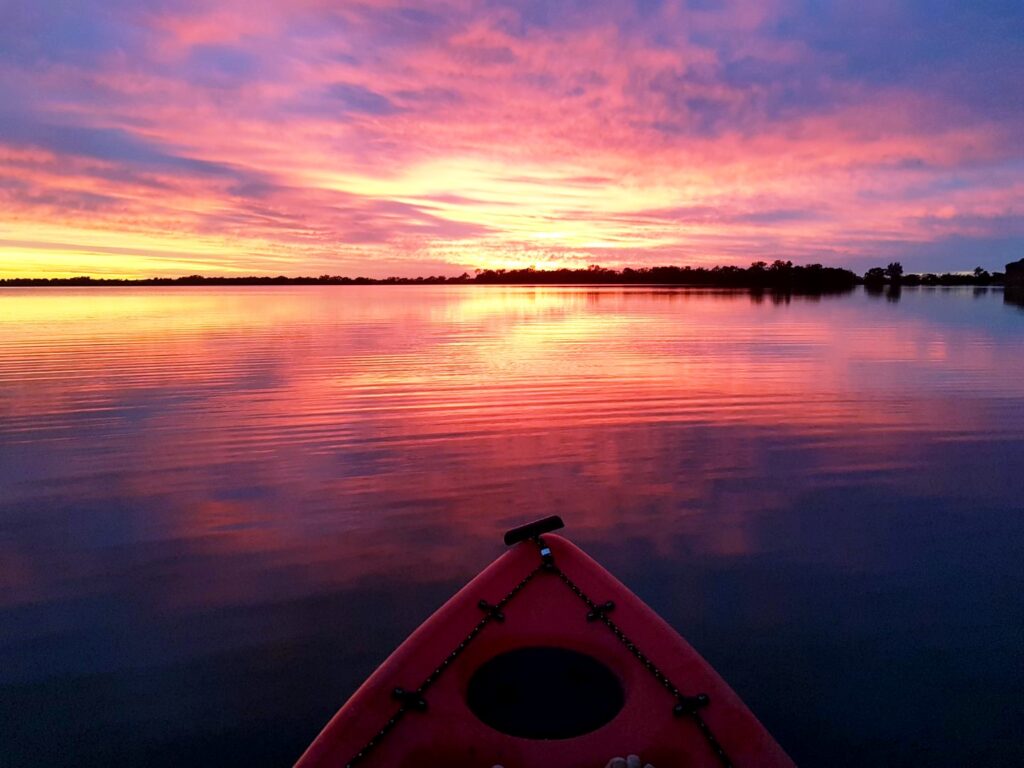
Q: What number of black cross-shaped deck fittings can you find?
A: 4